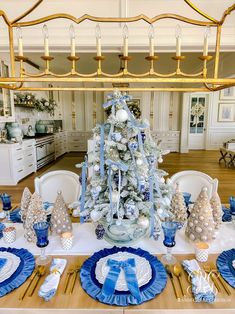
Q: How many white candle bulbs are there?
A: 8